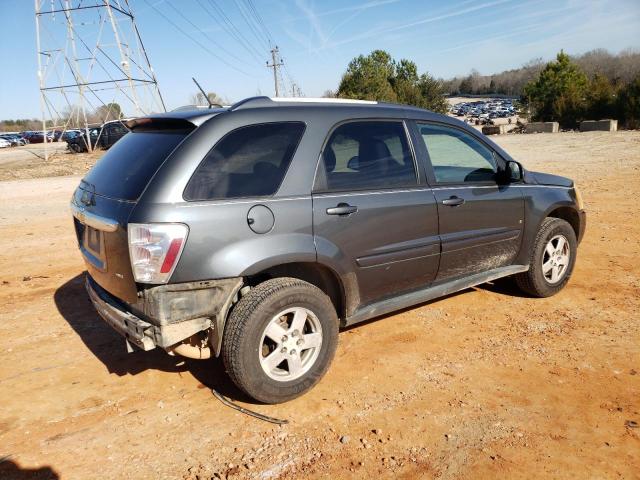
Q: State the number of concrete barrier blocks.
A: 3